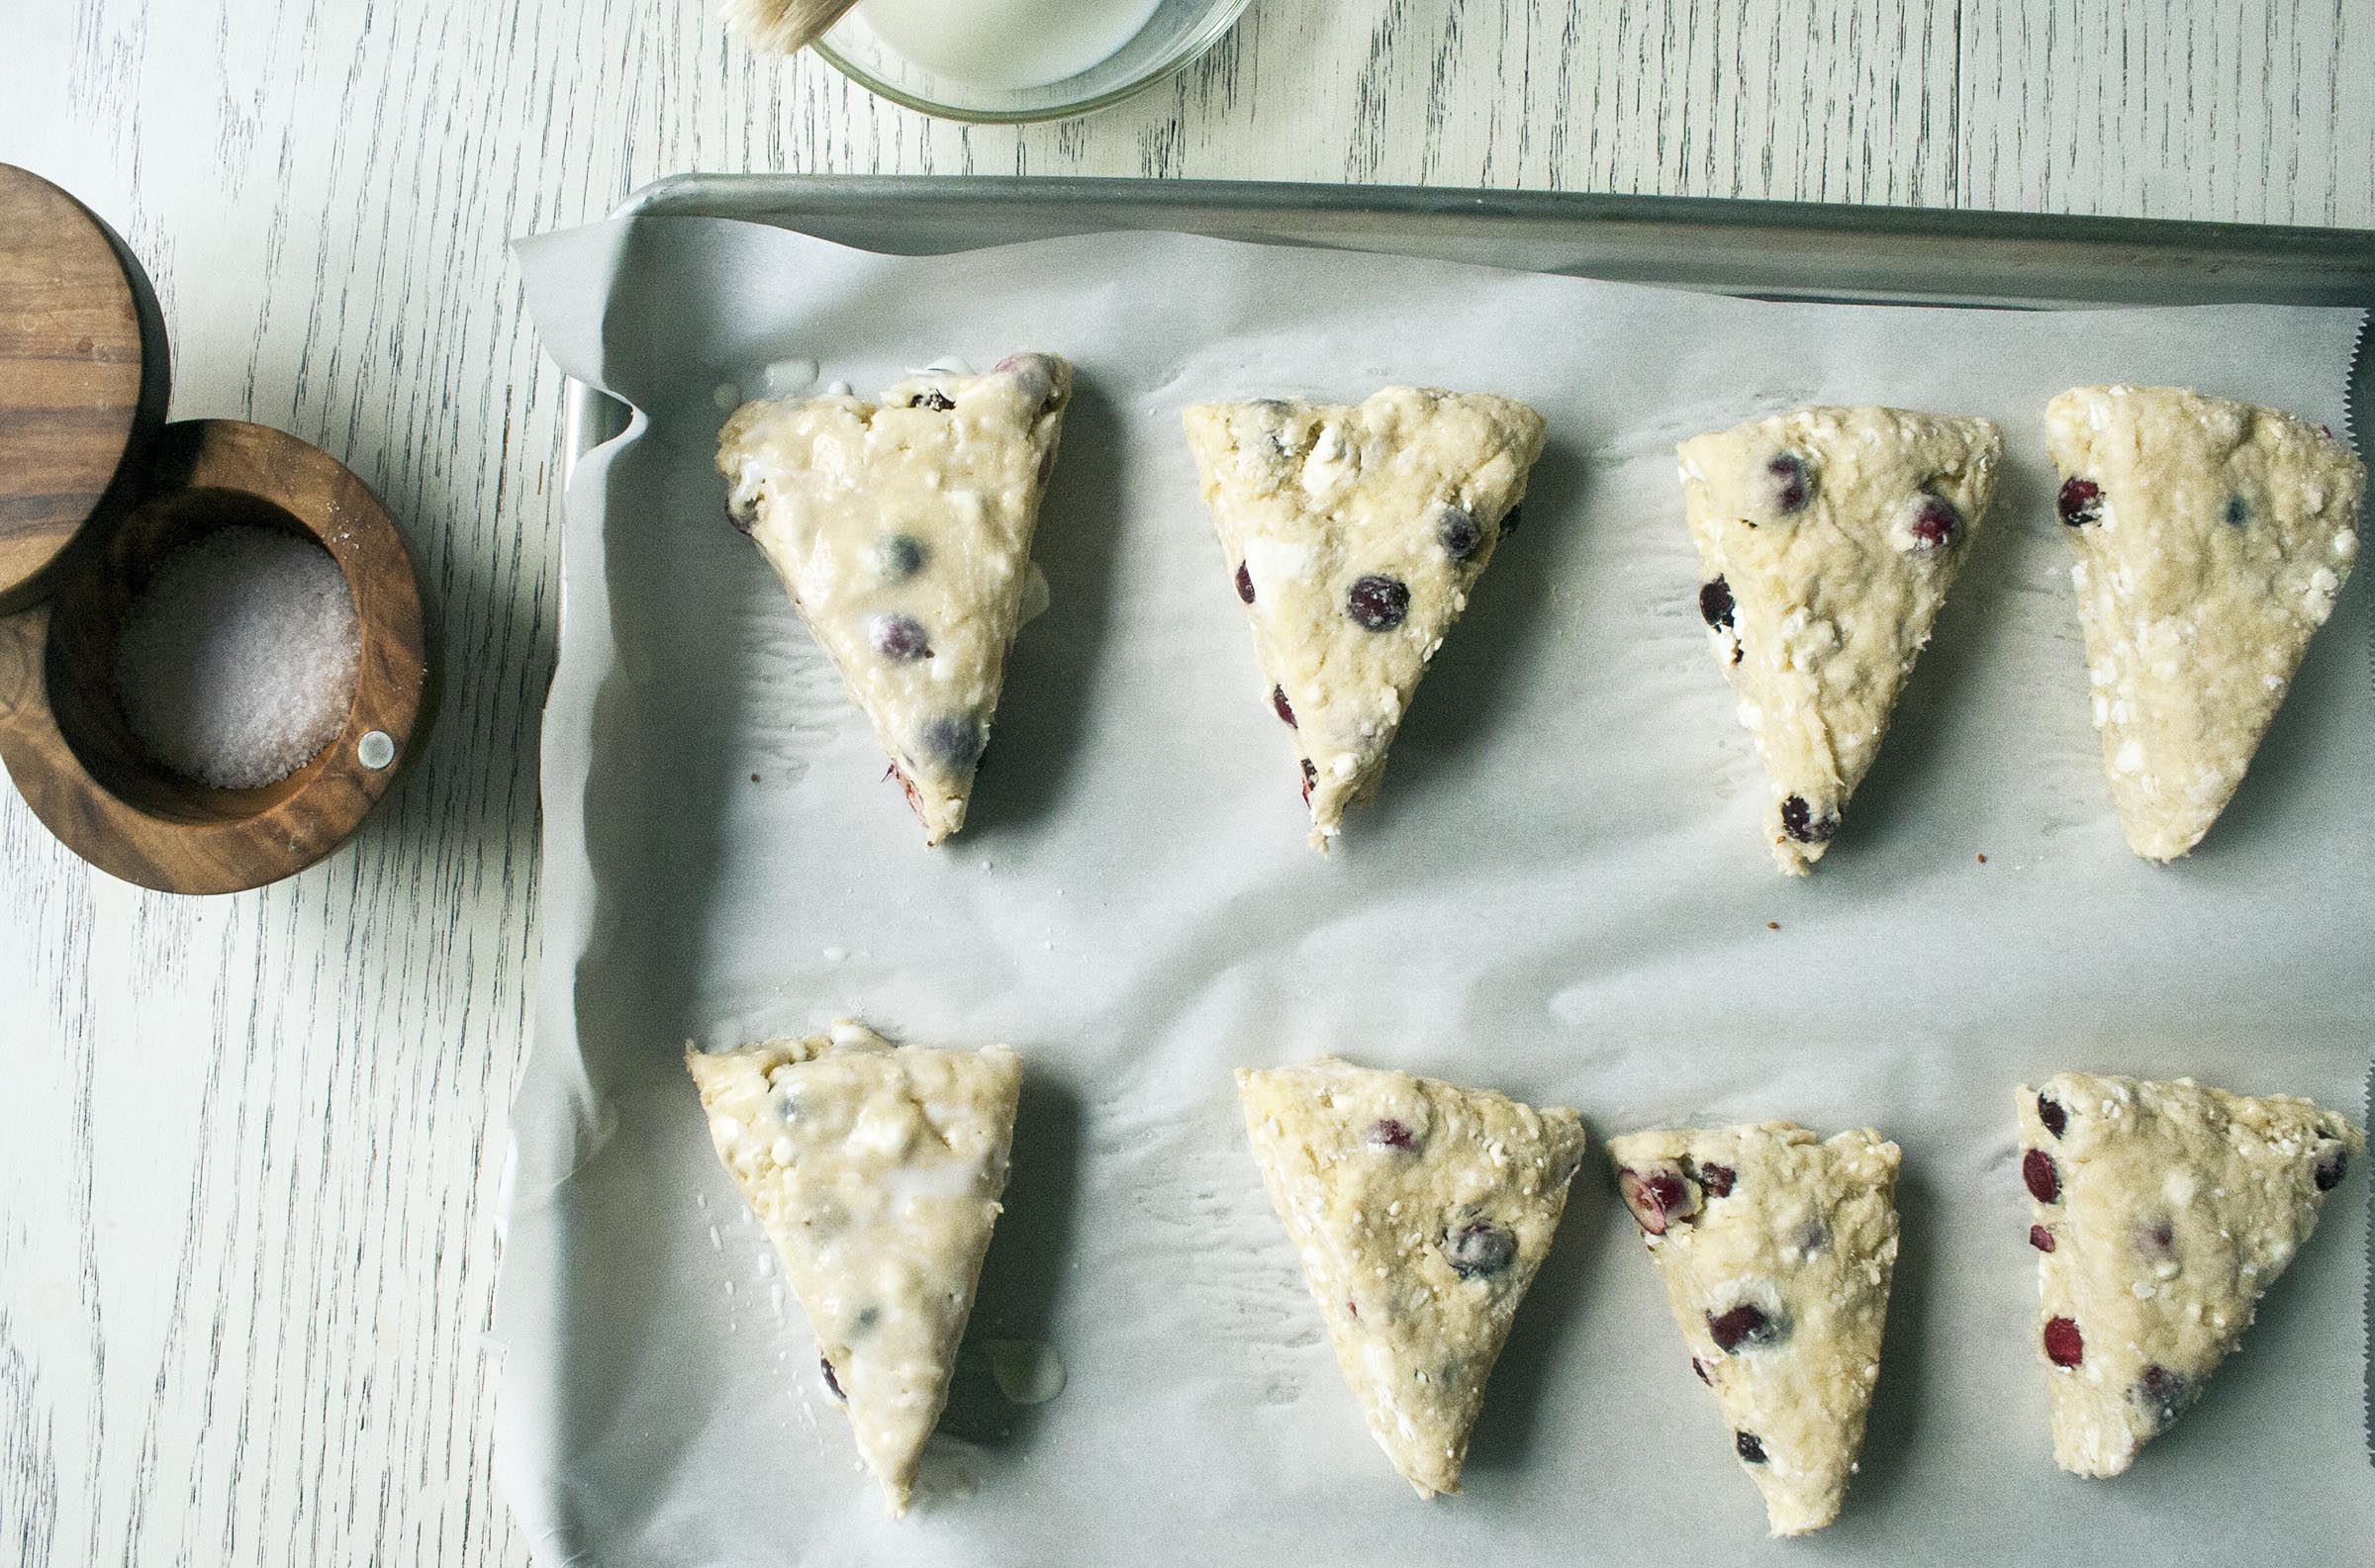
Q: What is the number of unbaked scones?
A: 8